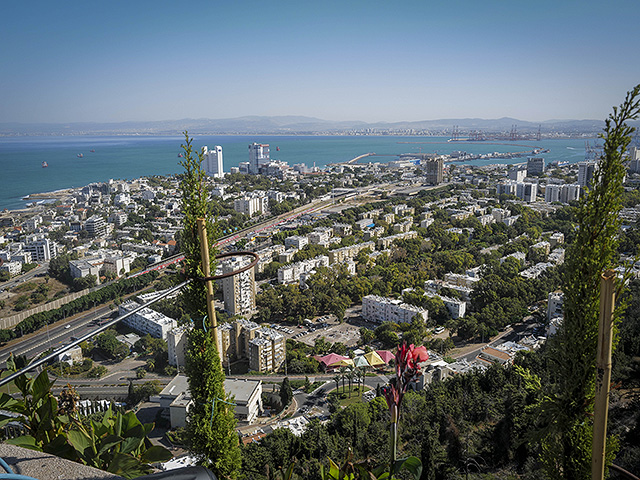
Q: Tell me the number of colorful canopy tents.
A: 5